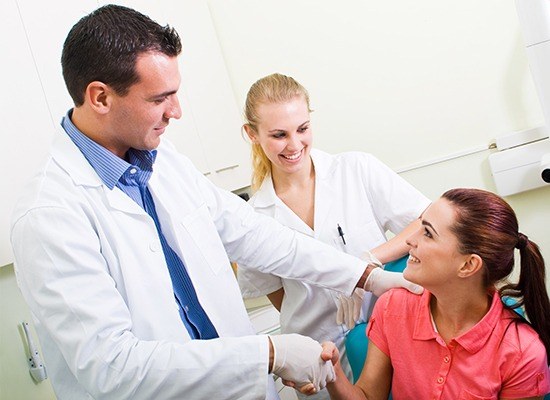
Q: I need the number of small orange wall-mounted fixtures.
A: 0